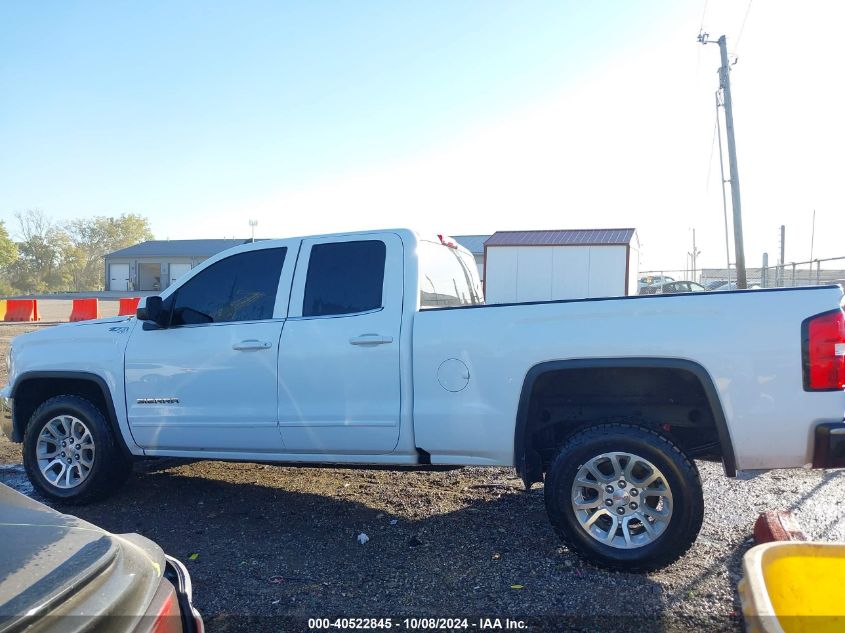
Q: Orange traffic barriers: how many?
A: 3